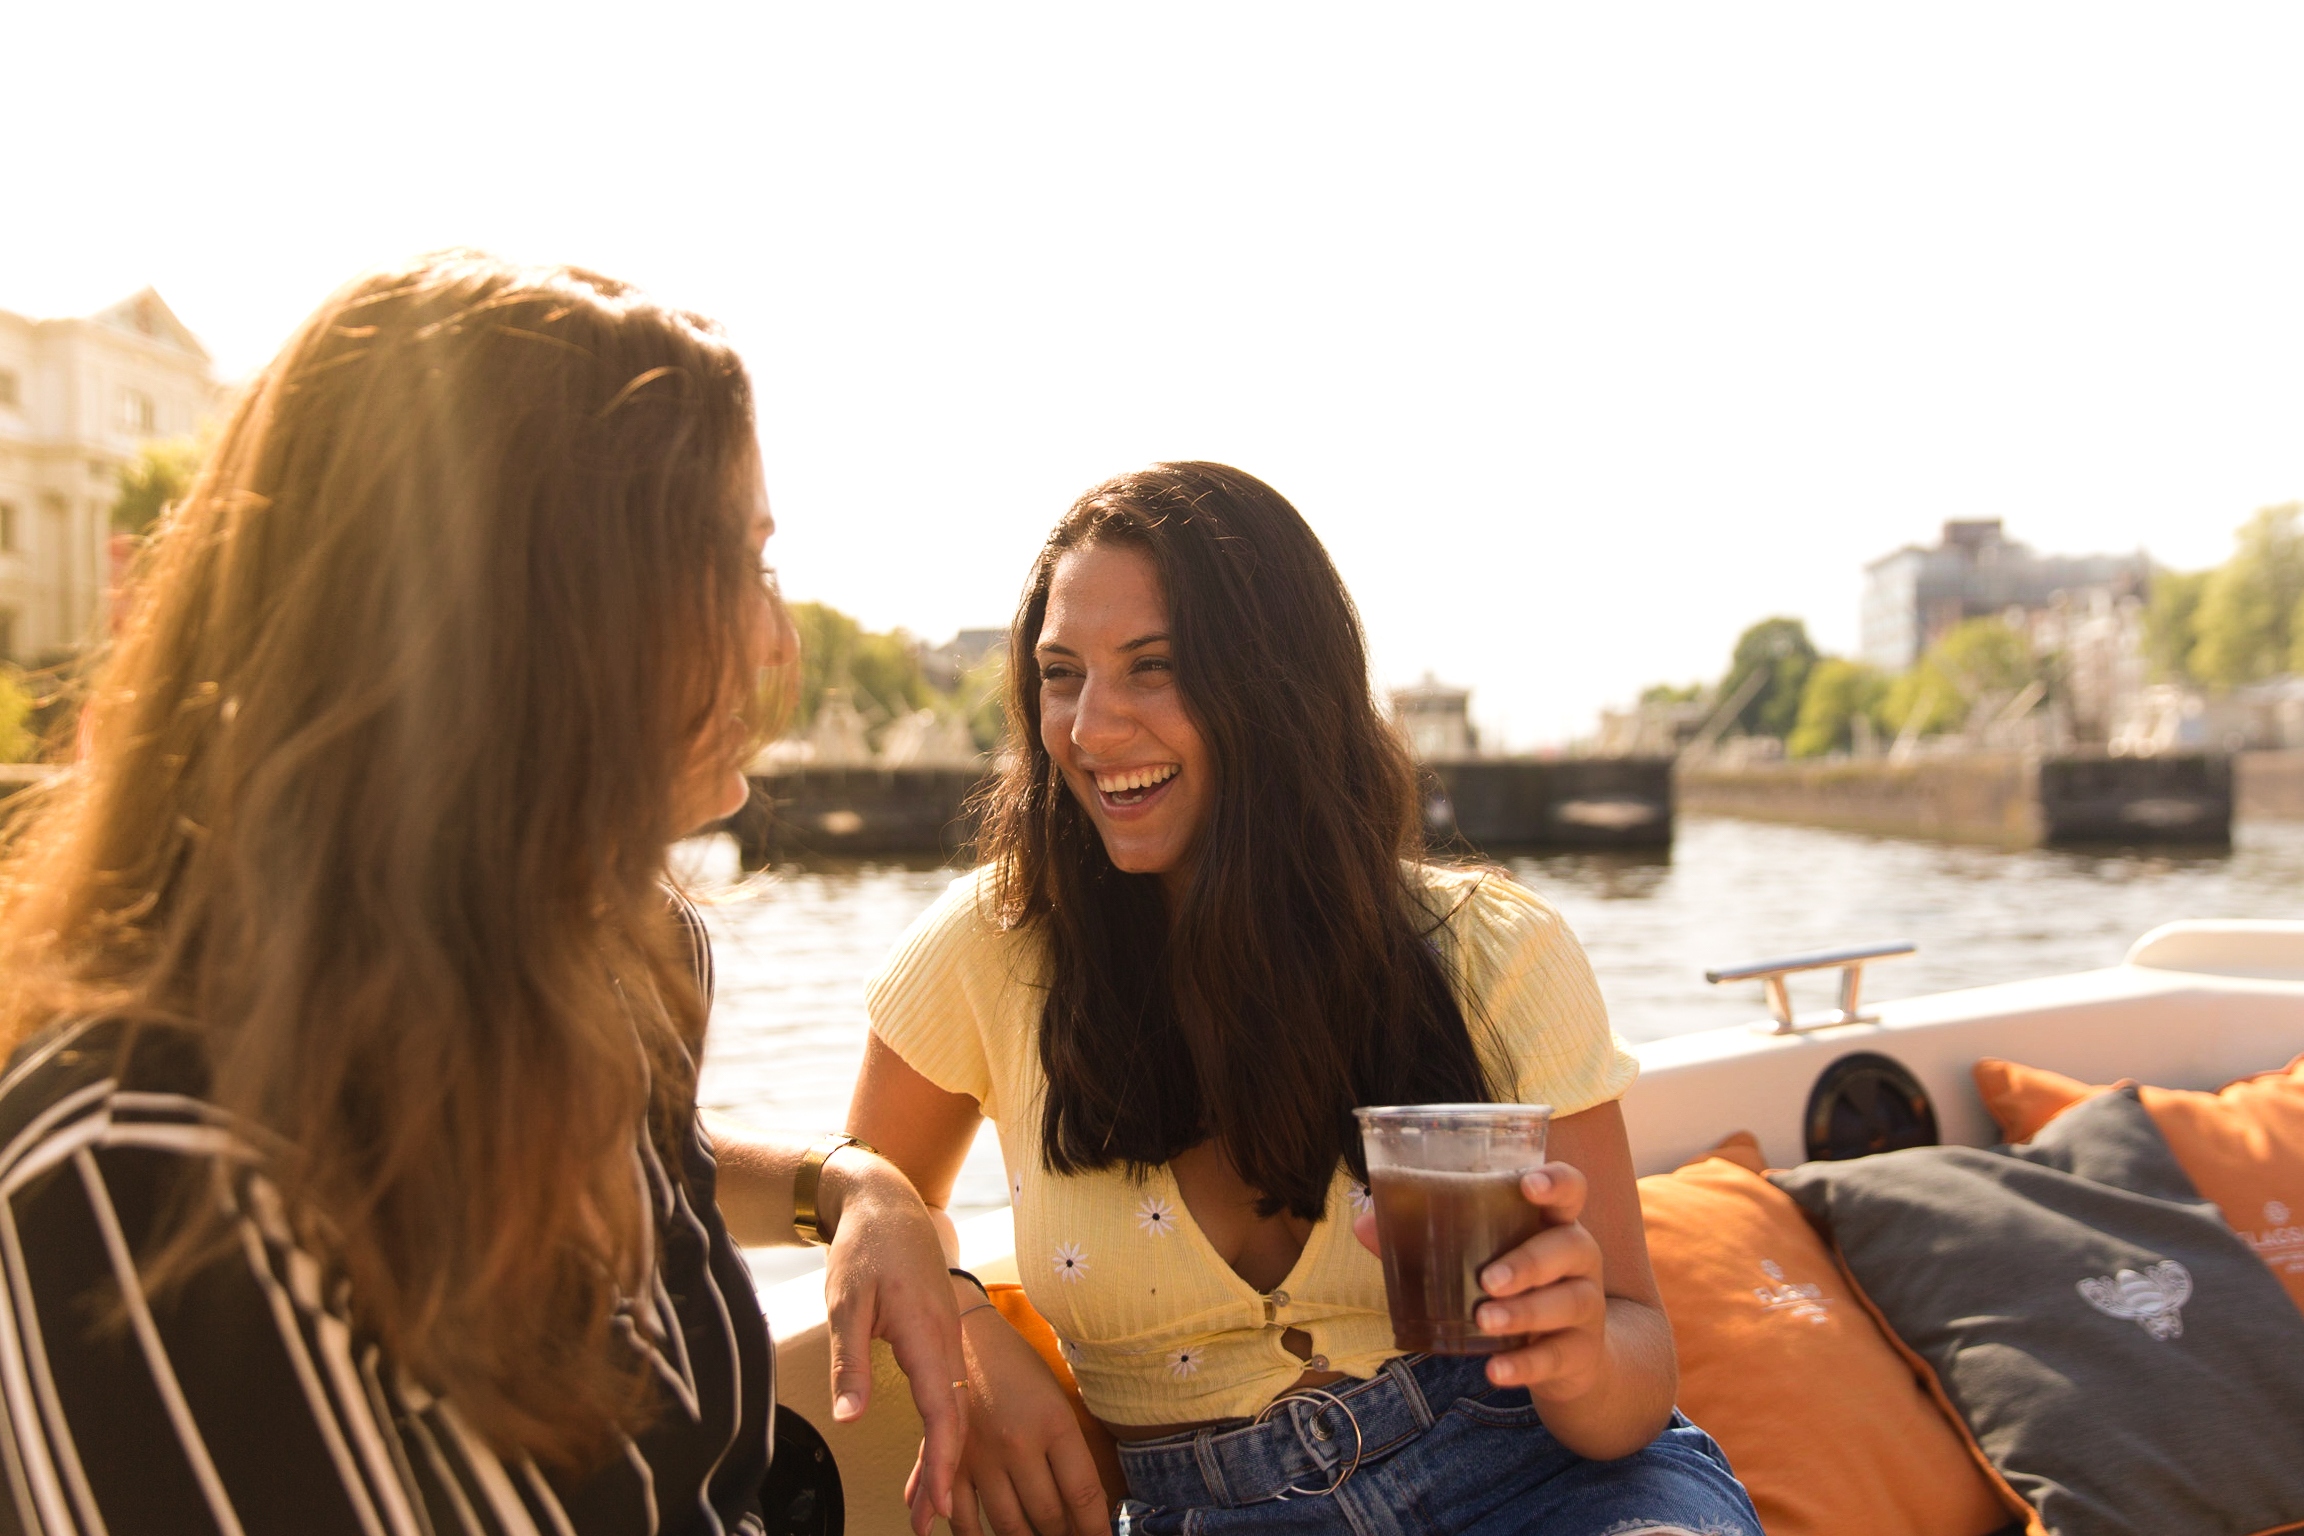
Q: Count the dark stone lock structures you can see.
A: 3